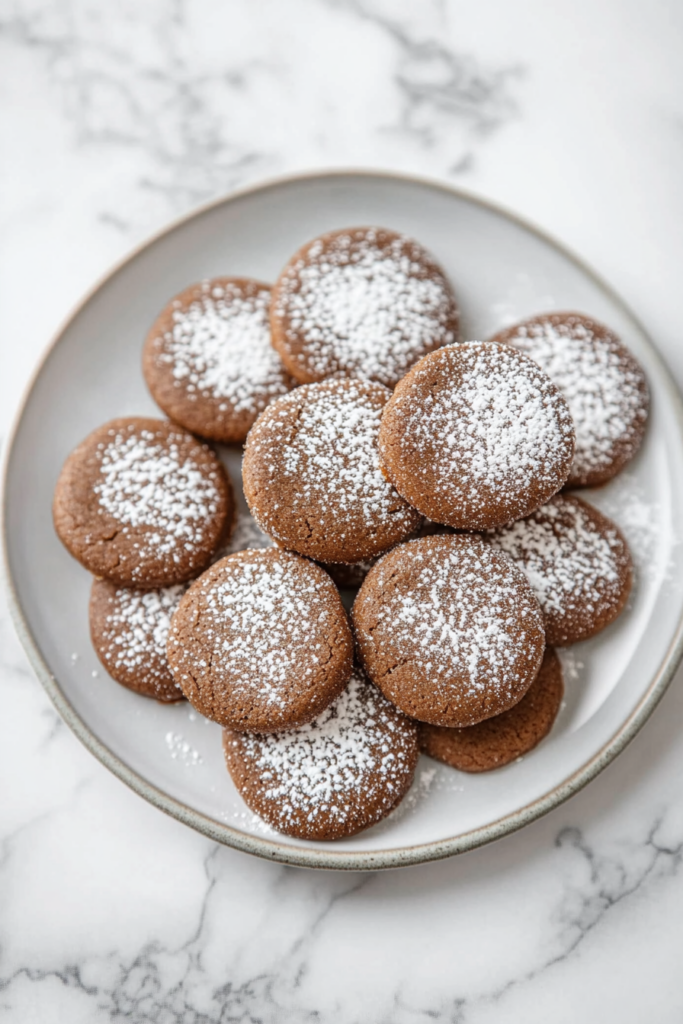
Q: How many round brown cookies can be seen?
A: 12